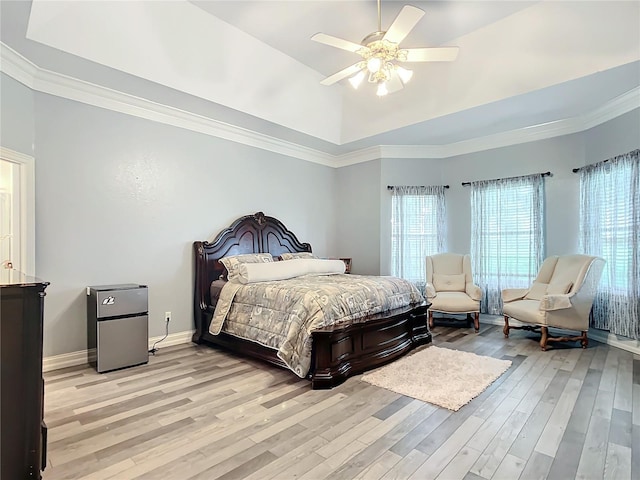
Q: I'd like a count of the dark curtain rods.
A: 3